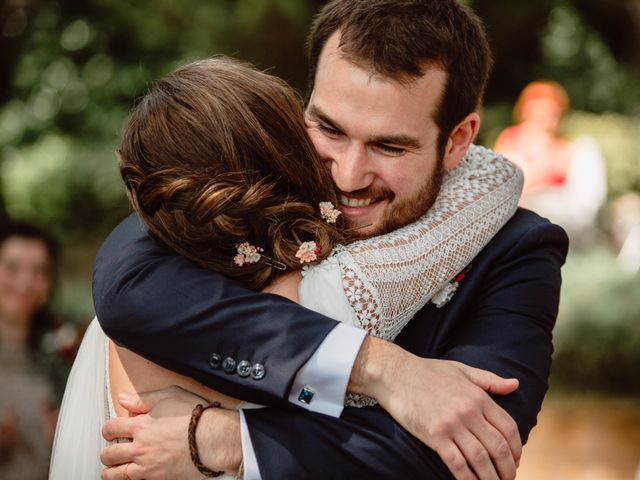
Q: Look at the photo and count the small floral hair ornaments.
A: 3